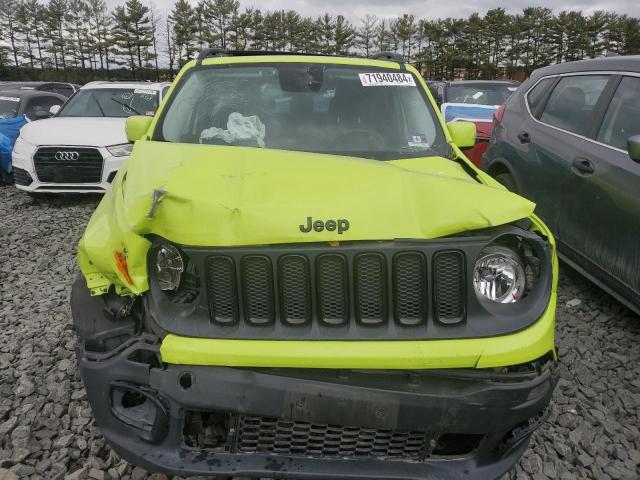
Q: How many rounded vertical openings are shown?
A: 7